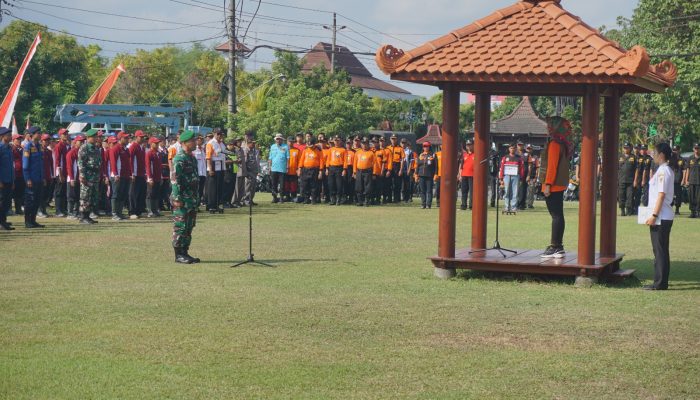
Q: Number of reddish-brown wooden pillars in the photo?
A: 4